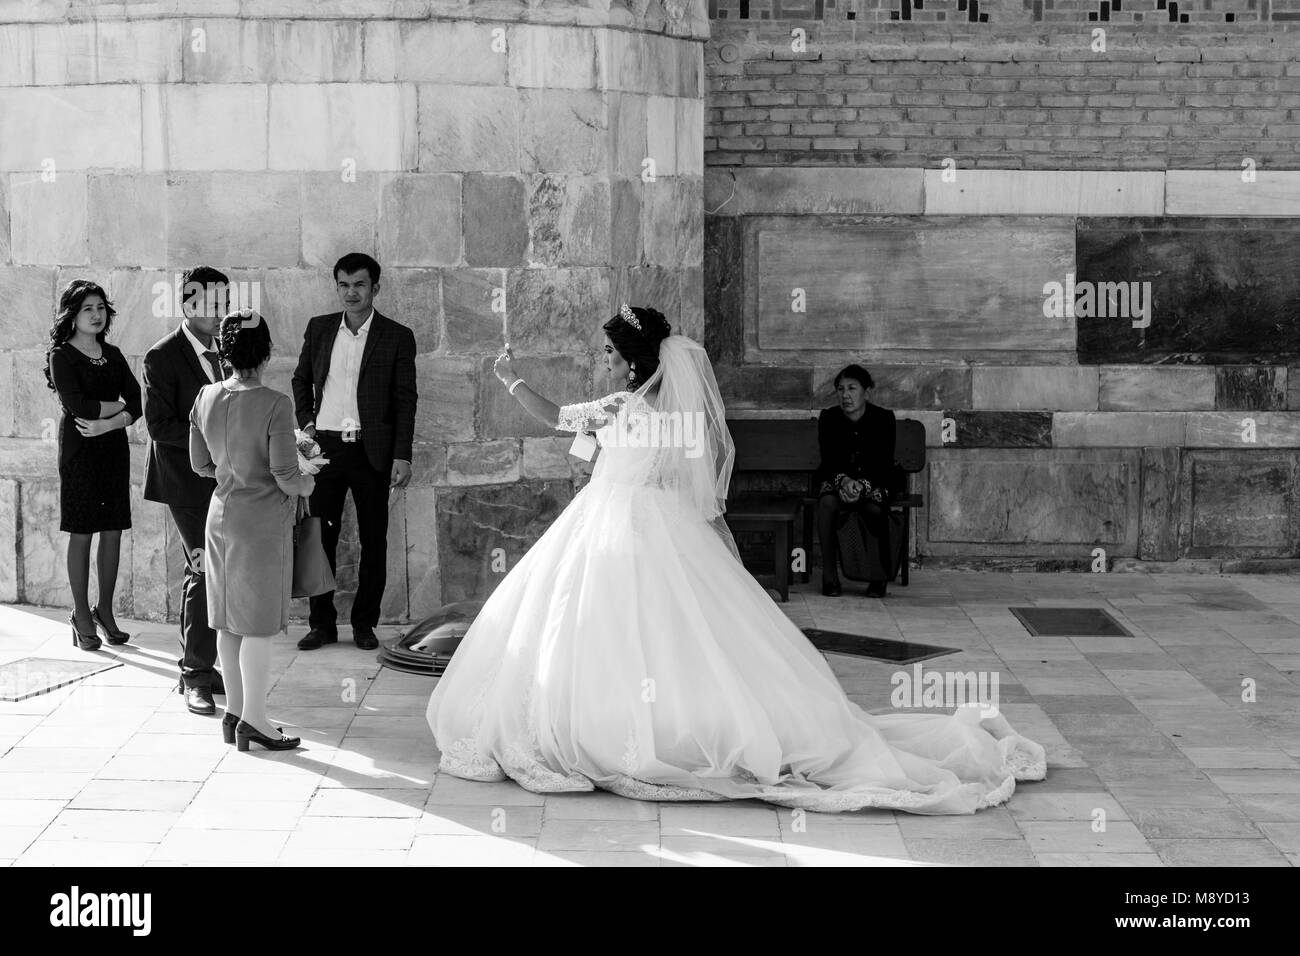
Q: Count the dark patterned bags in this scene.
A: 1